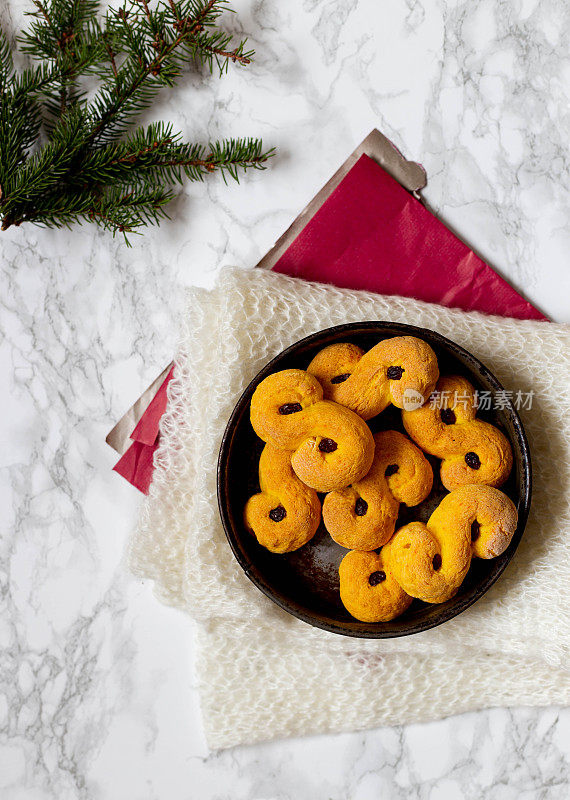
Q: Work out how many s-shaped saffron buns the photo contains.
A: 7